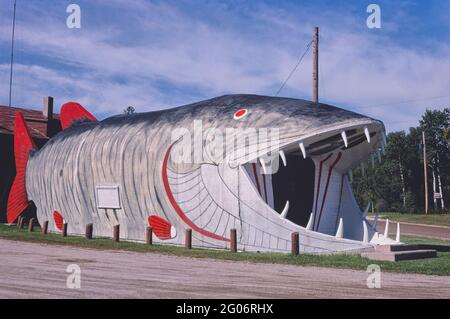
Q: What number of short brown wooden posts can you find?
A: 11